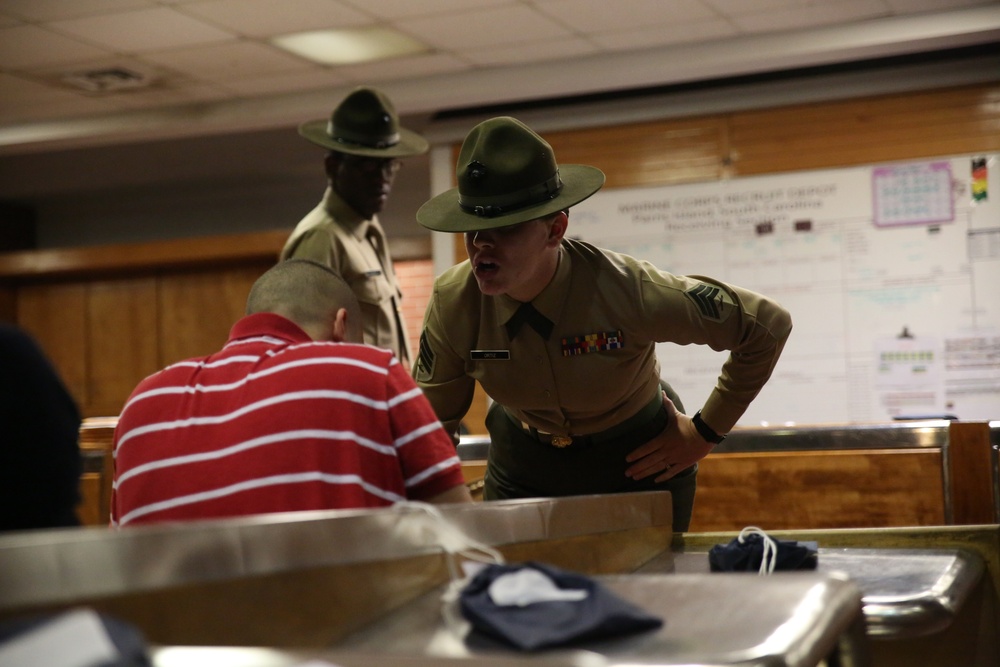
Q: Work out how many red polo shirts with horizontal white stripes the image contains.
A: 1